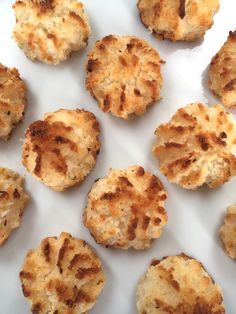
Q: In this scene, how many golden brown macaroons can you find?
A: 12